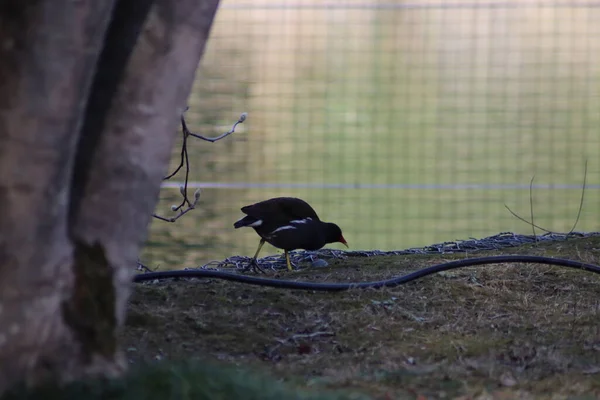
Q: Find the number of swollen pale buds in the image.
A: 4